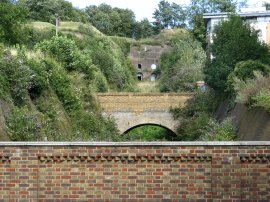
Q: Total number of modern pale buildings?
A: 1